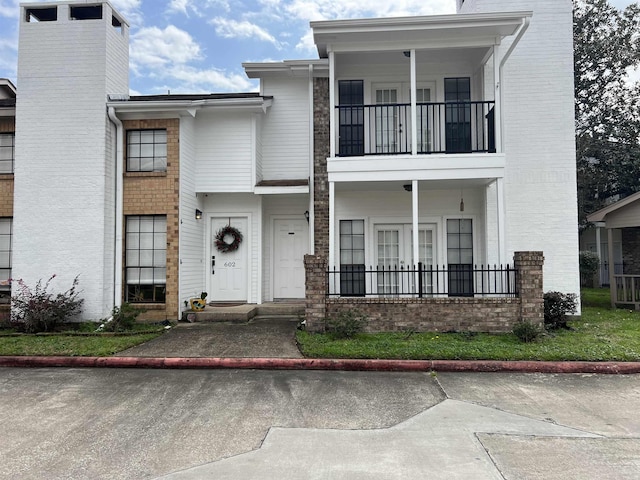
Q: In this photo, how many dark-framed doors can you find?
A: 0